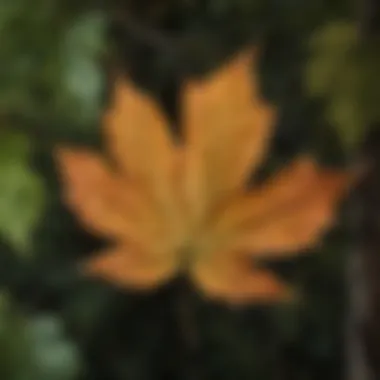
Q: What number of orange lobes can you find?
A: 6